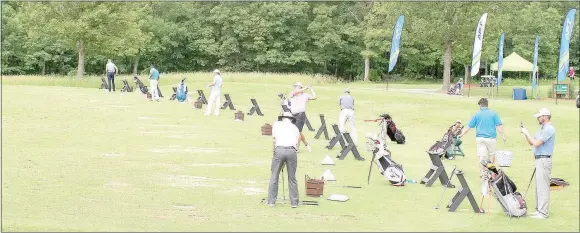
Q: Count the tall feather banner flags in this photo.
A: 5